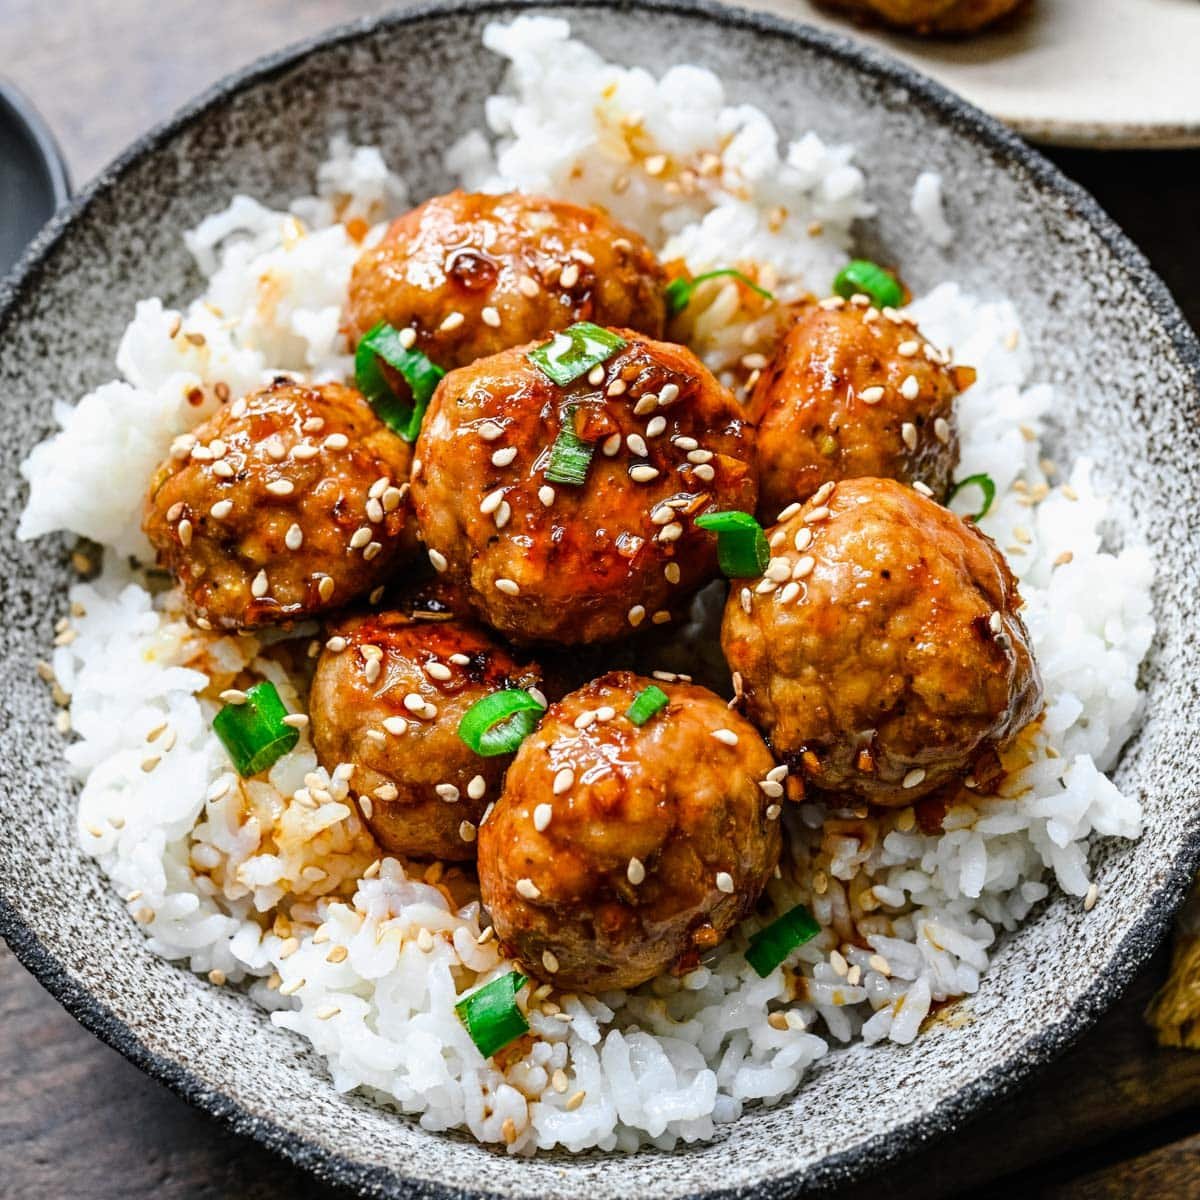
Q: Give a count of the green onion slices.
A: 12